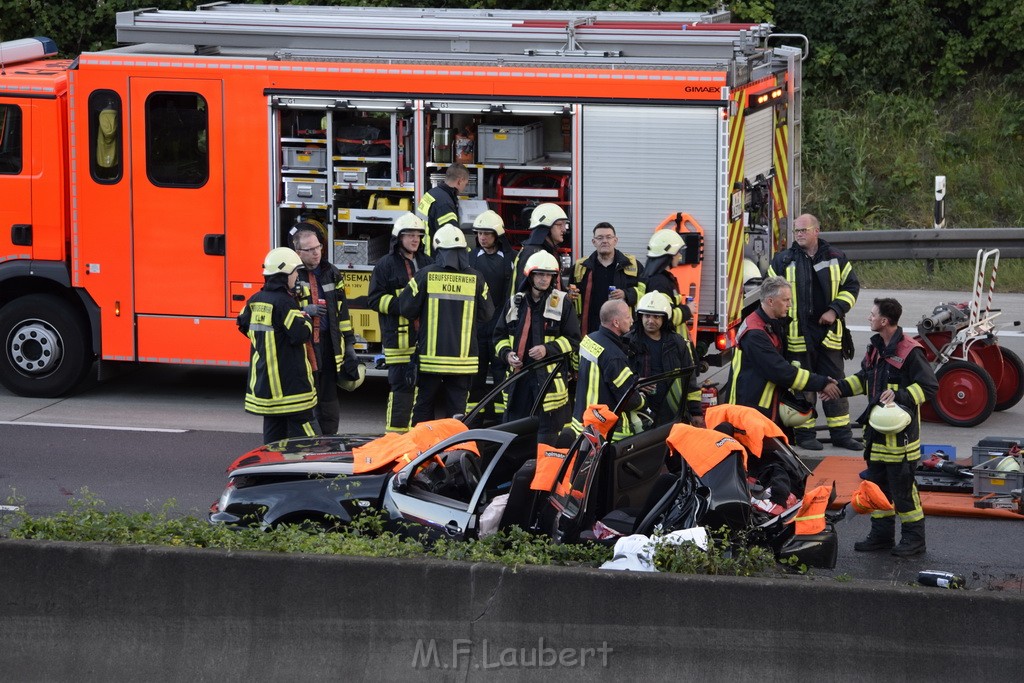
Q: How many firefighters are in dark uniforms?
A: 15